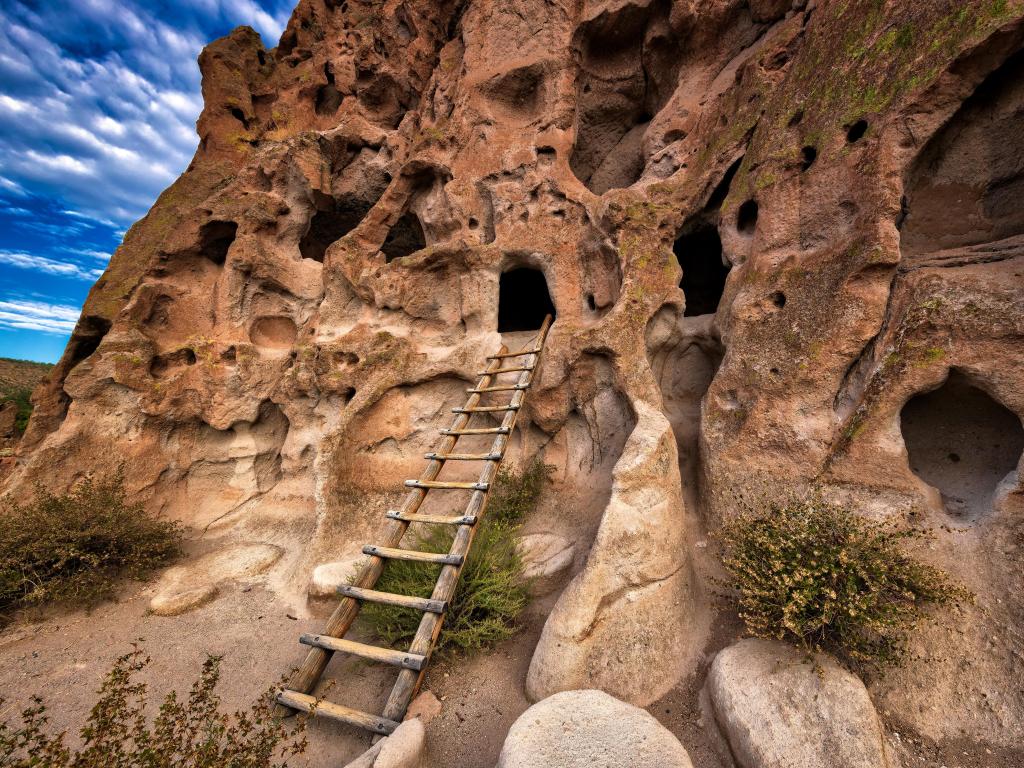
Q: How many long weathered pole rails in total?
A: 2